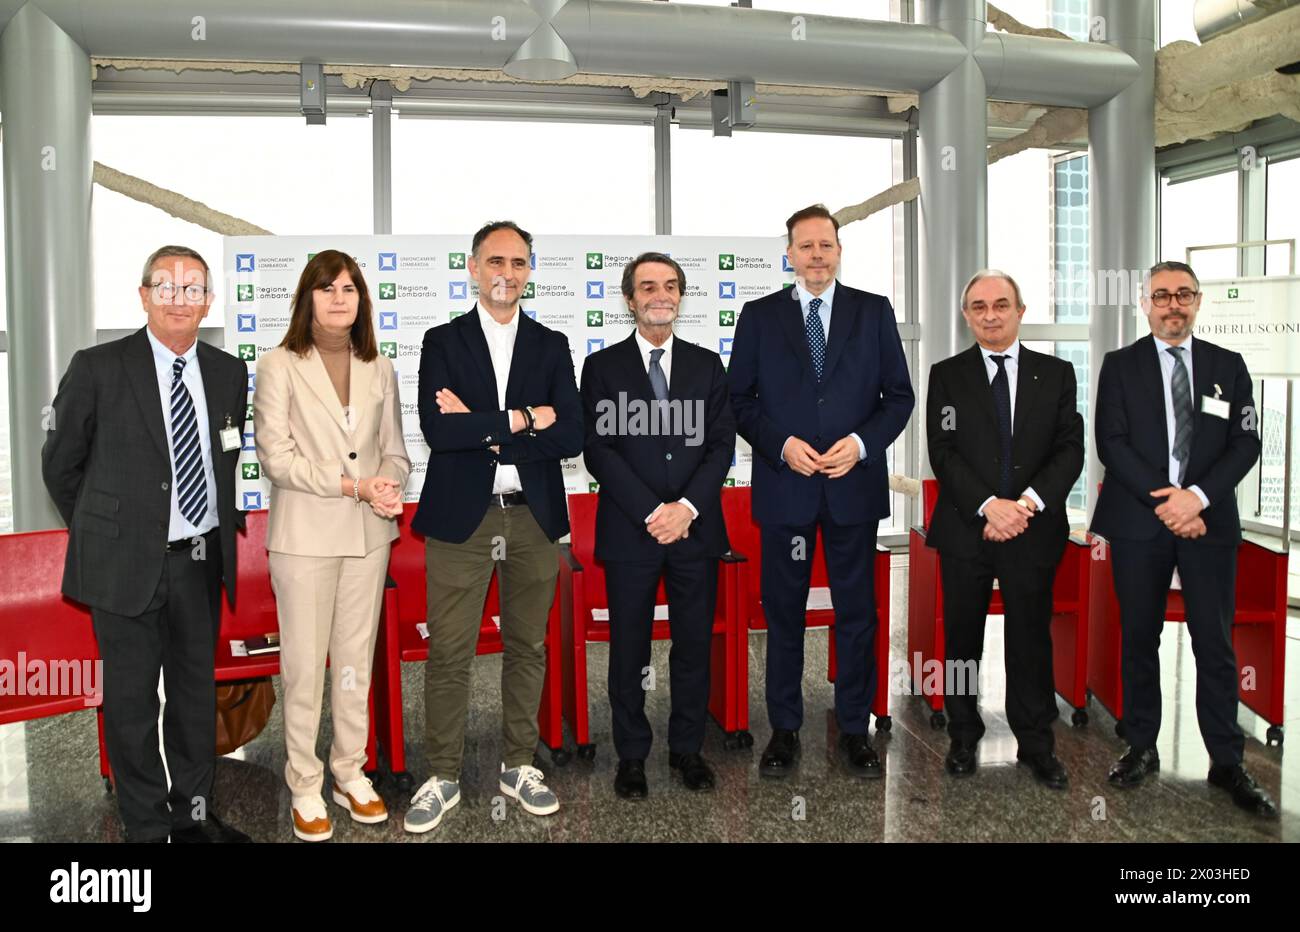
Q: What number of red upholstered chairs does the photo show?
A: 7